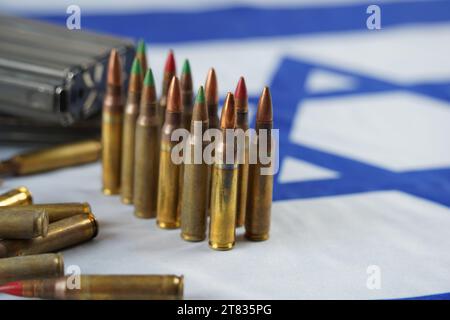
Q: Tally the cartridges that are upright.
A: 12